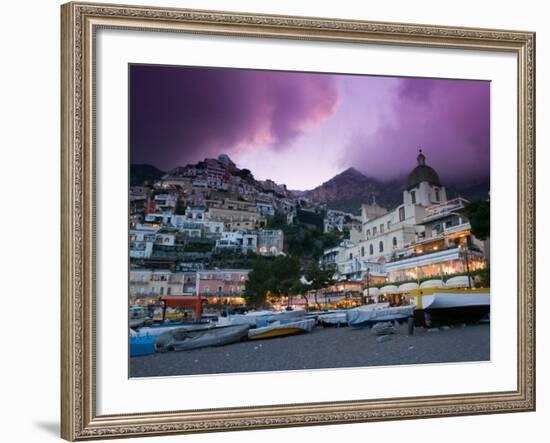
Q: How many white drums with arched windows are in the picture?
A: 1